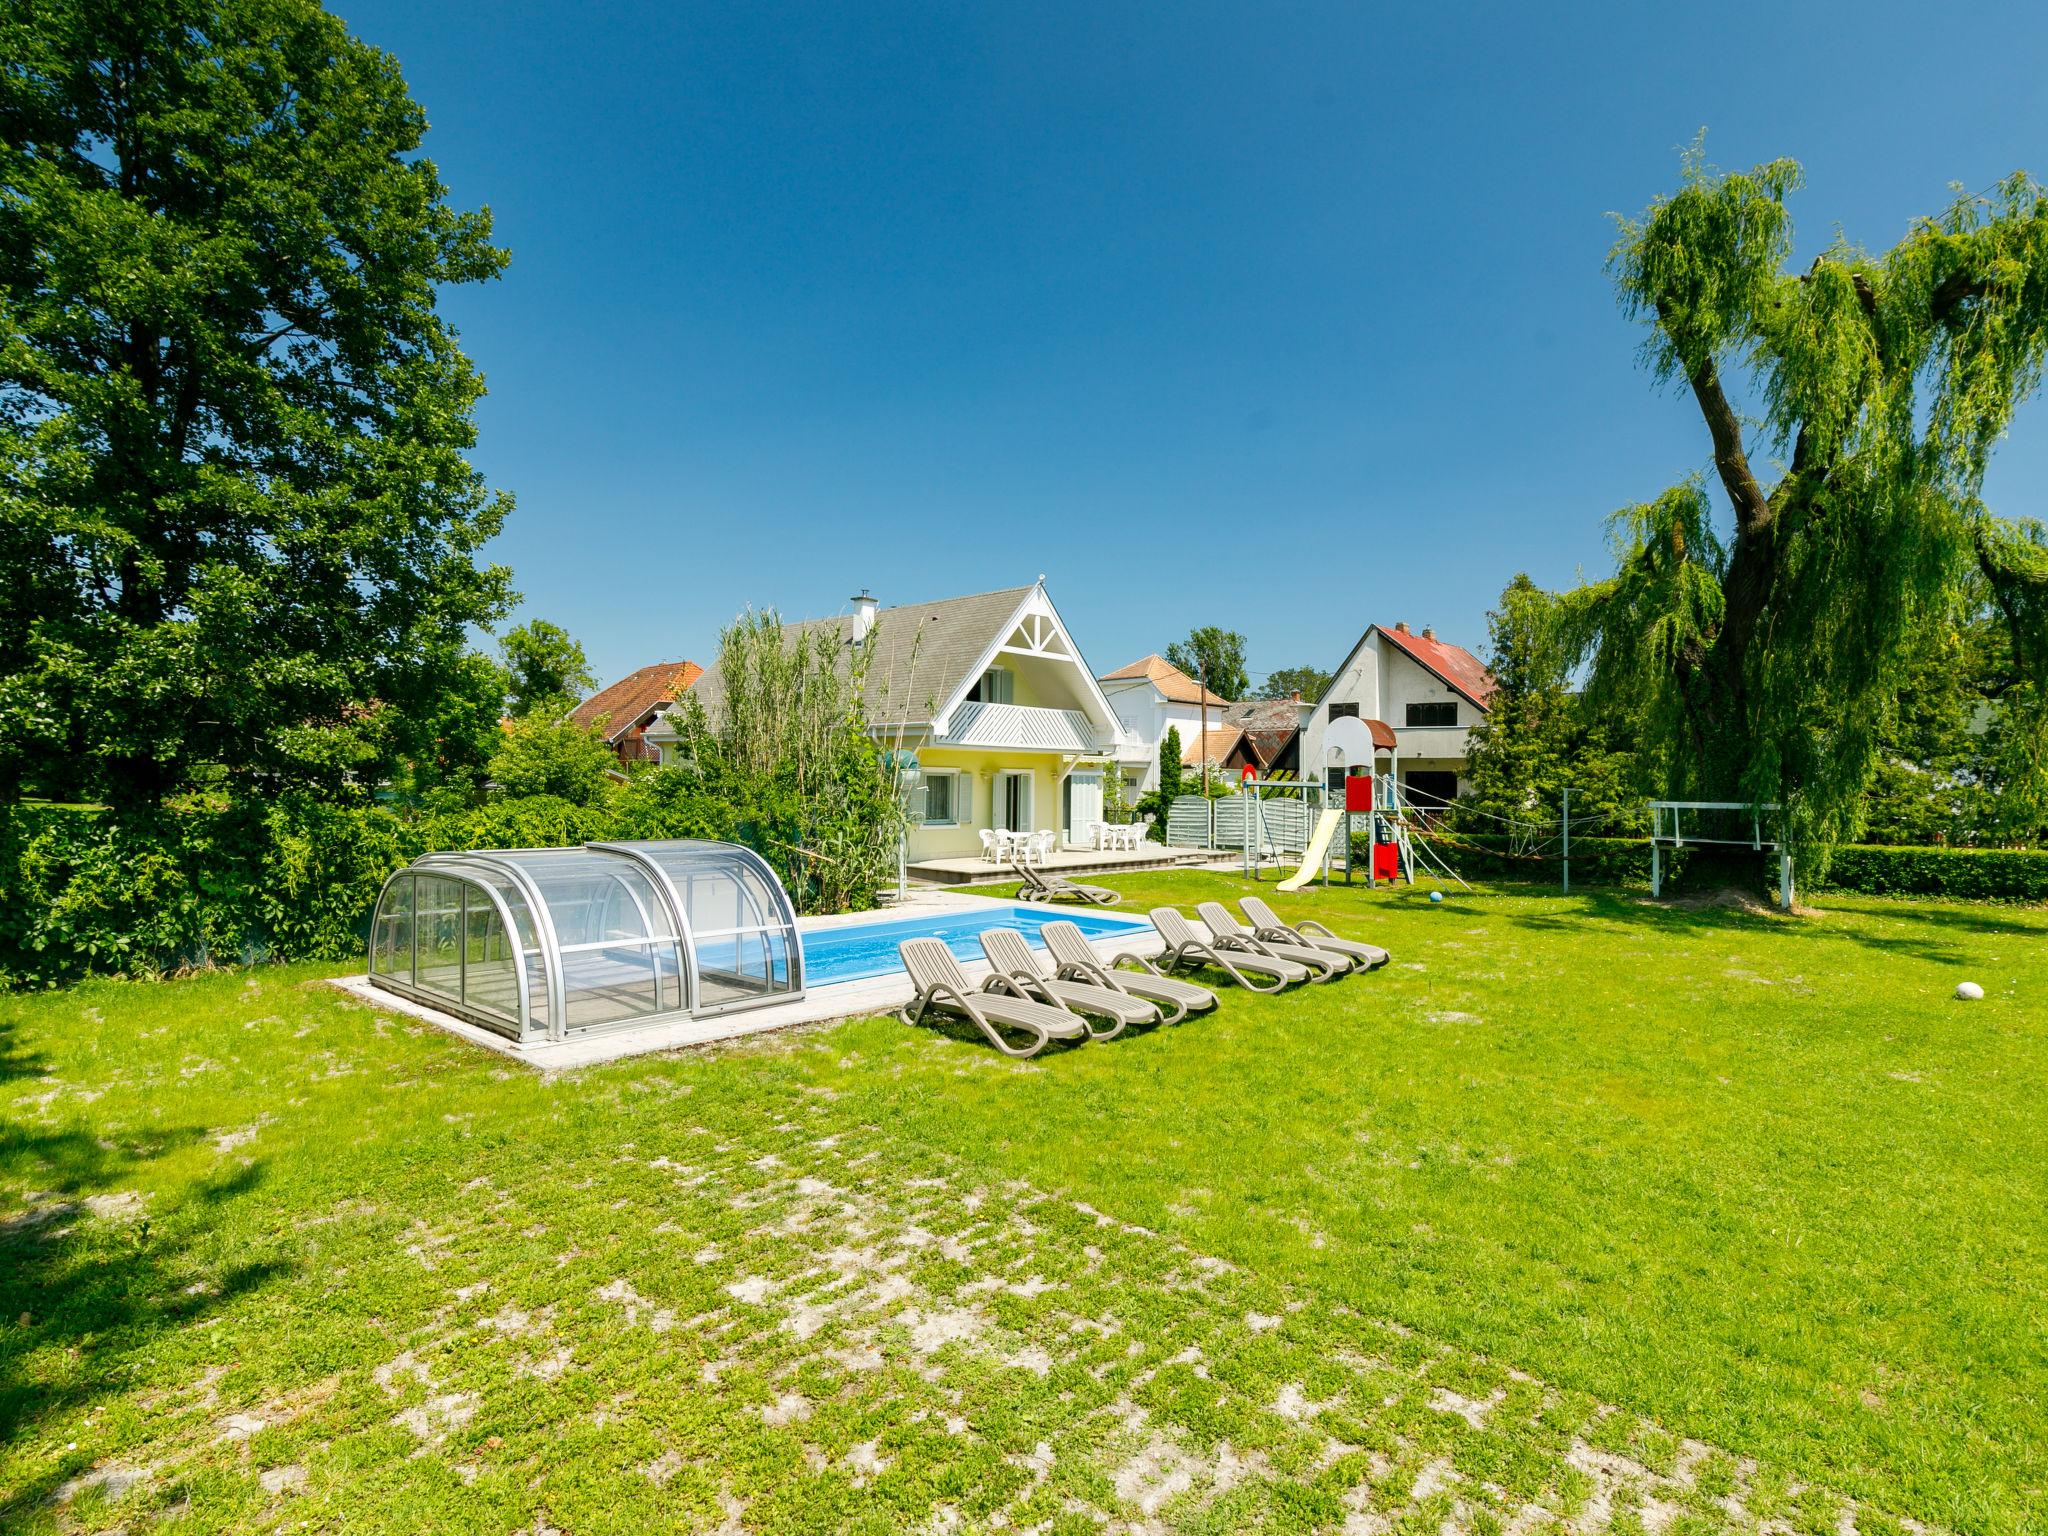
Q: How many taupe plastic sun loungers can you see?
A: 8